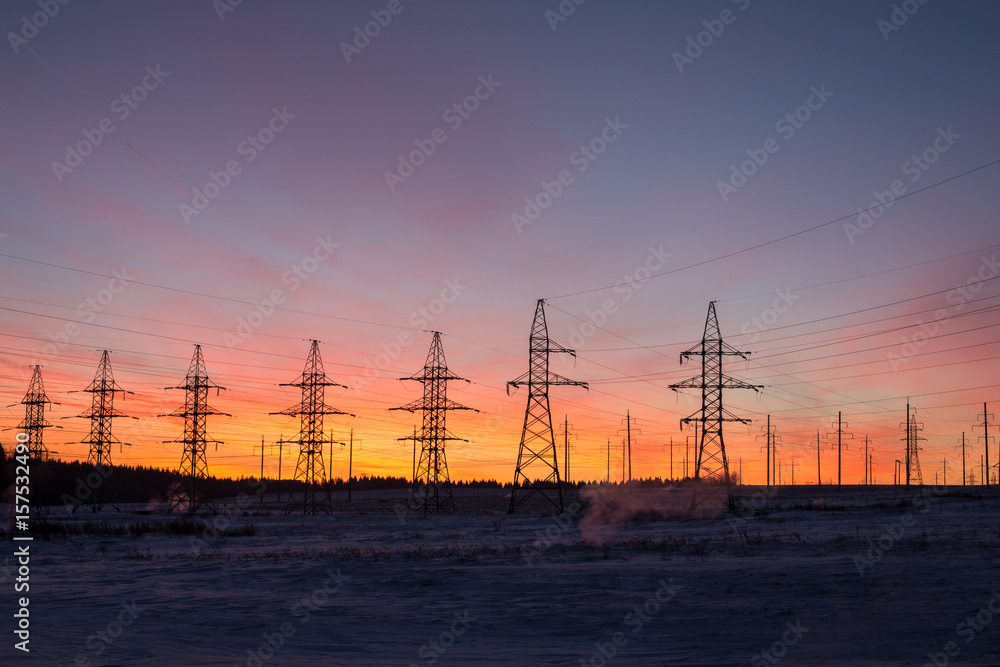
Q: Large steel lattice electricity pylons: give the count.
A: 7